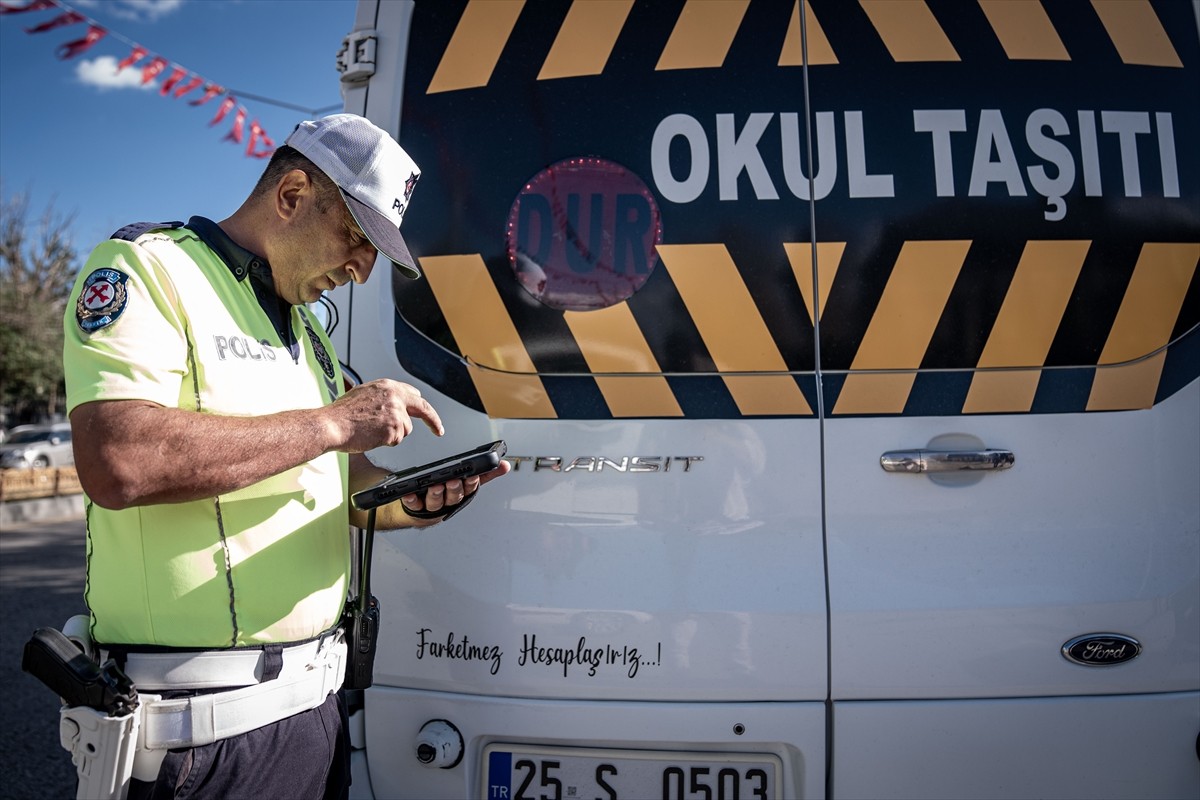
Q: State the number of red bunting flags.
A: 11